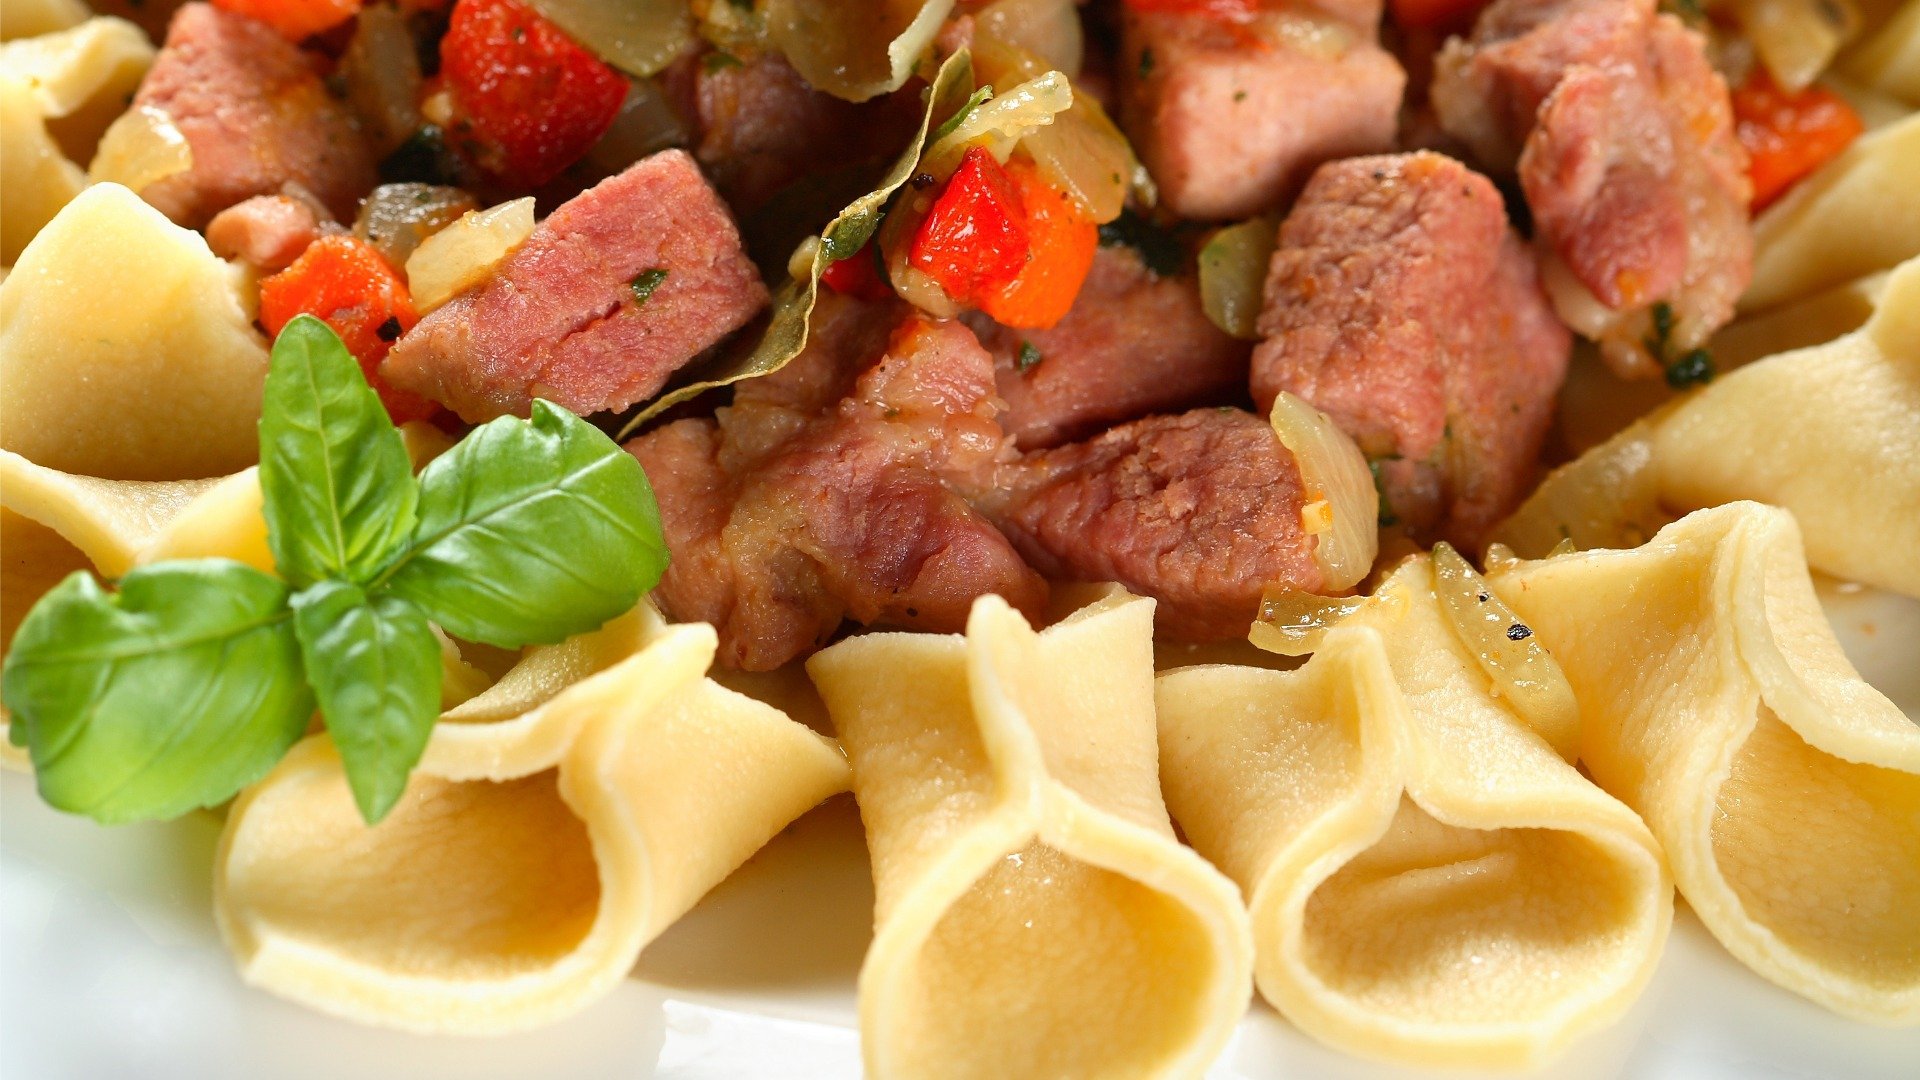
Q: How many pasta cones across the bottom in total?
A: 4